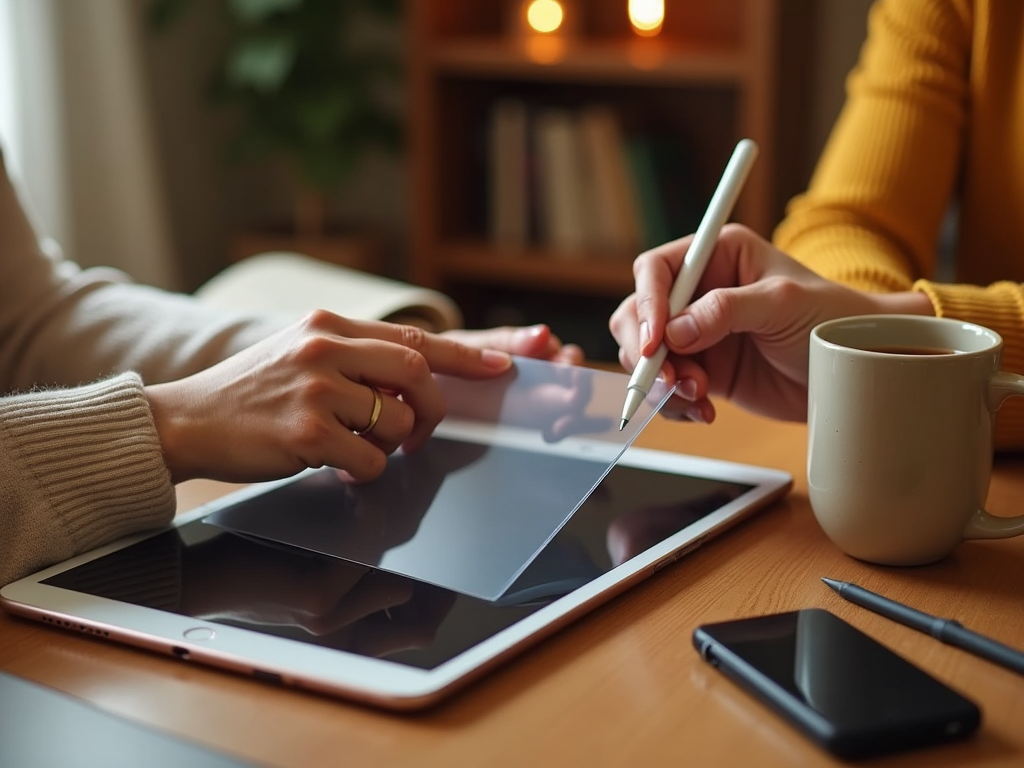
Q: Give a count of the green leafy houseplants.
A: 1